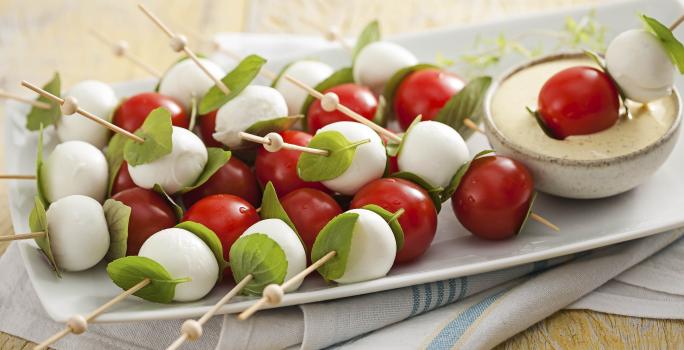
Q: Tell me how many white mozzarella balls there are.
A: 14